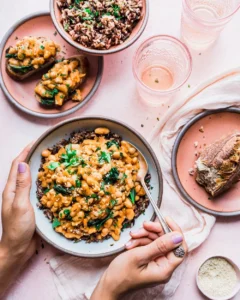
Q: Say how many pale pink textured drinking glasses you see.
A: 2